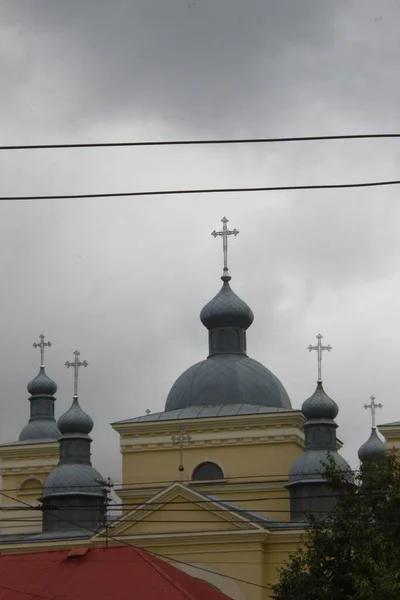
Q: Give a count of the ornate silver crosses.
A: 6